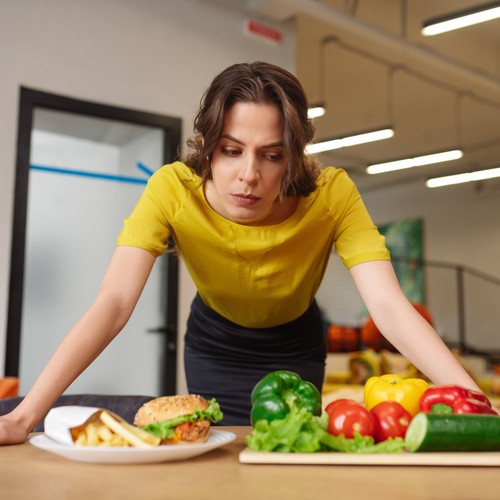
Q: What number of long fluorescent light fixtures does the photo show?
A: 5